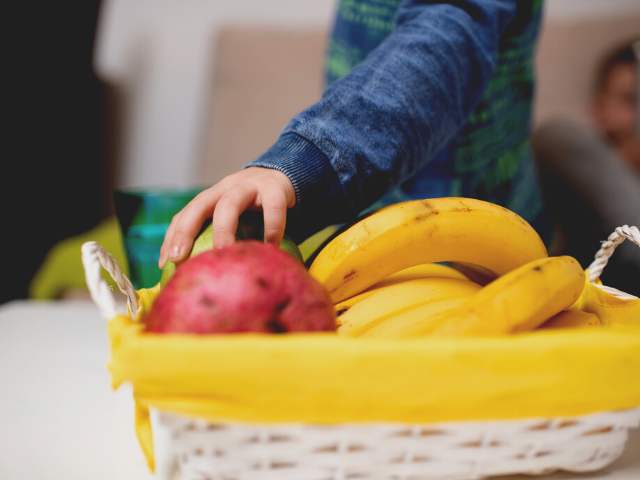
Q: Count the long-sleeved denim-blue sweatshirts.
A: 1